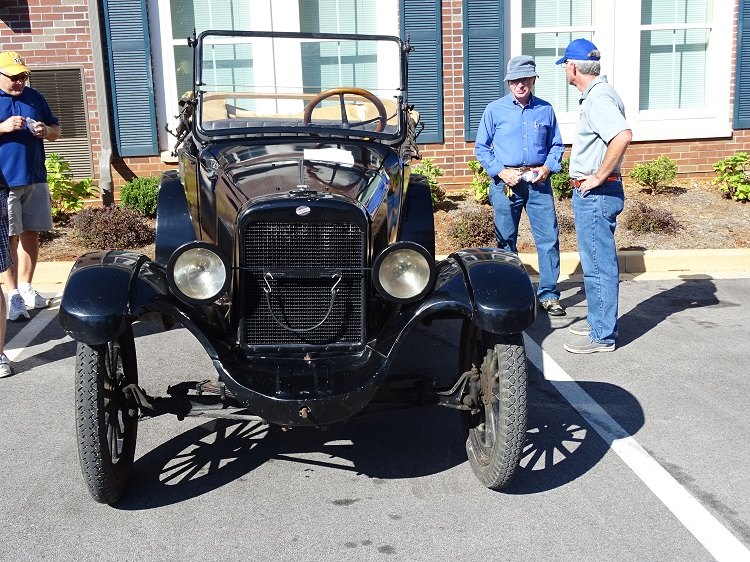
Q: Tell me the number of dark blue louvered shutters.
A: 4